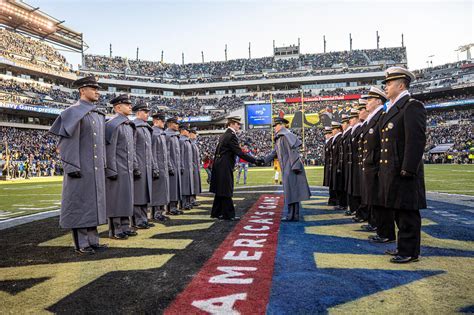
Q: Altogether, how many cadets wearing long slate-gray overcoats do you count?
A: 8